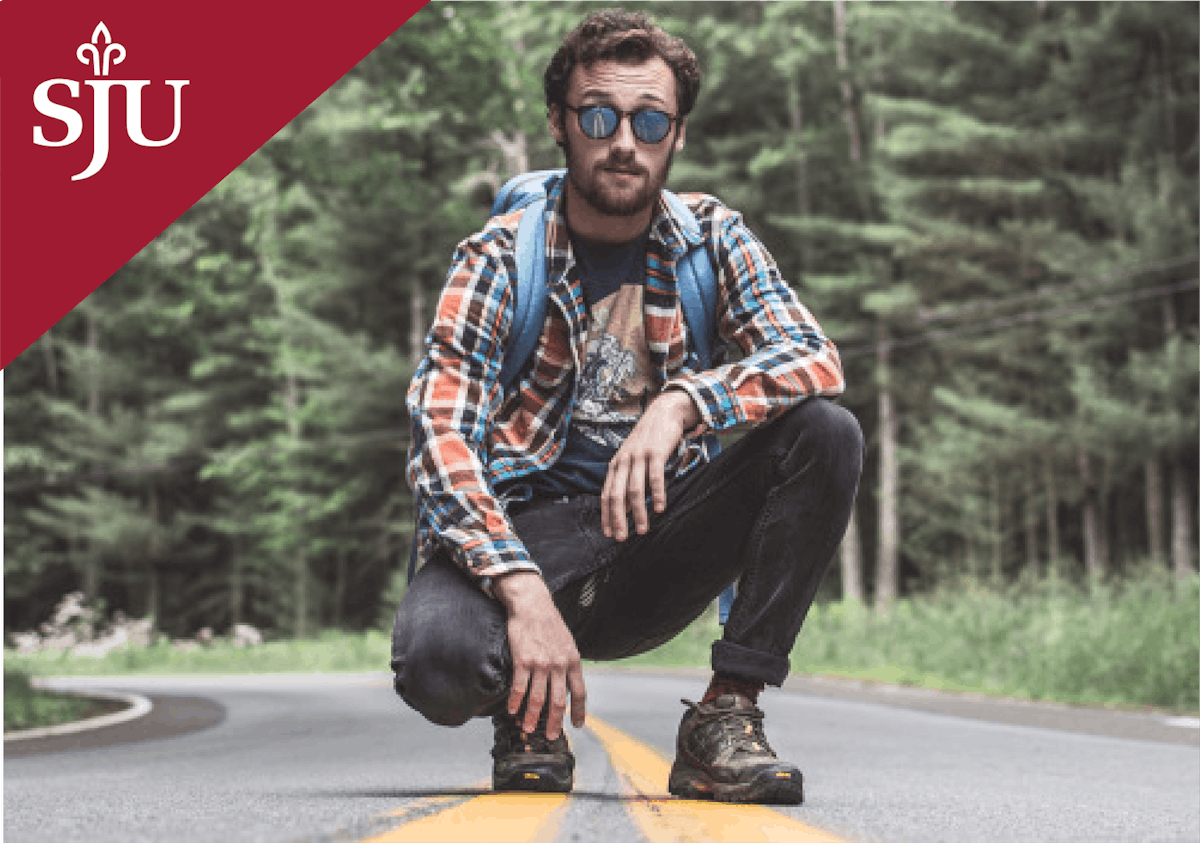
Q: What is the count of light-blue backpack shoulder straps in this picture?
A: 2